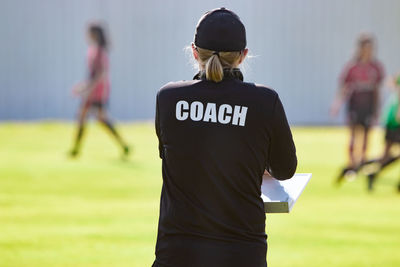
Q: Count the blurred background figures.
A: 3